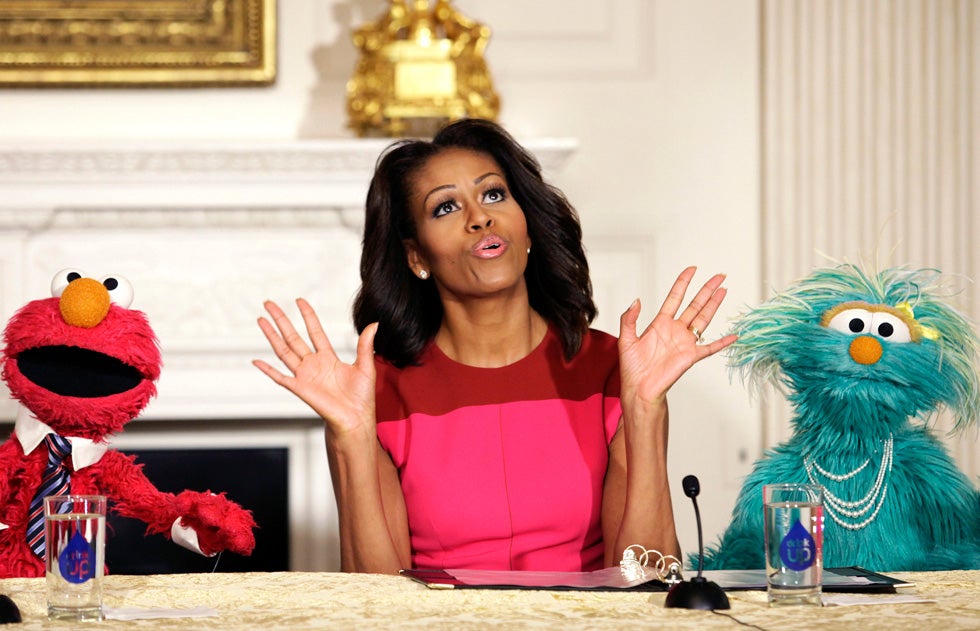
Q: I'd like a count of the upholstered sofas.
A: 0